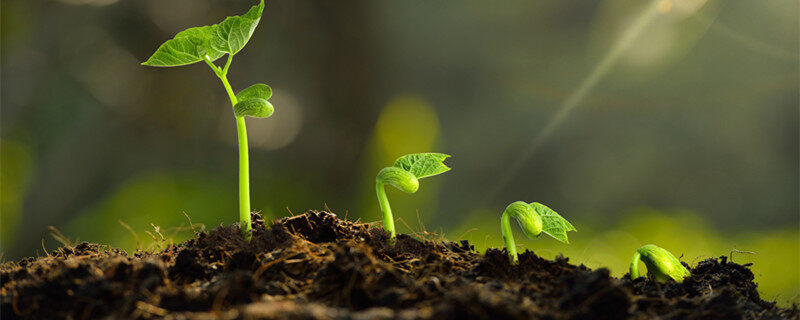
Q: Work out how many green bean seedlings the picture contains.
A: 4